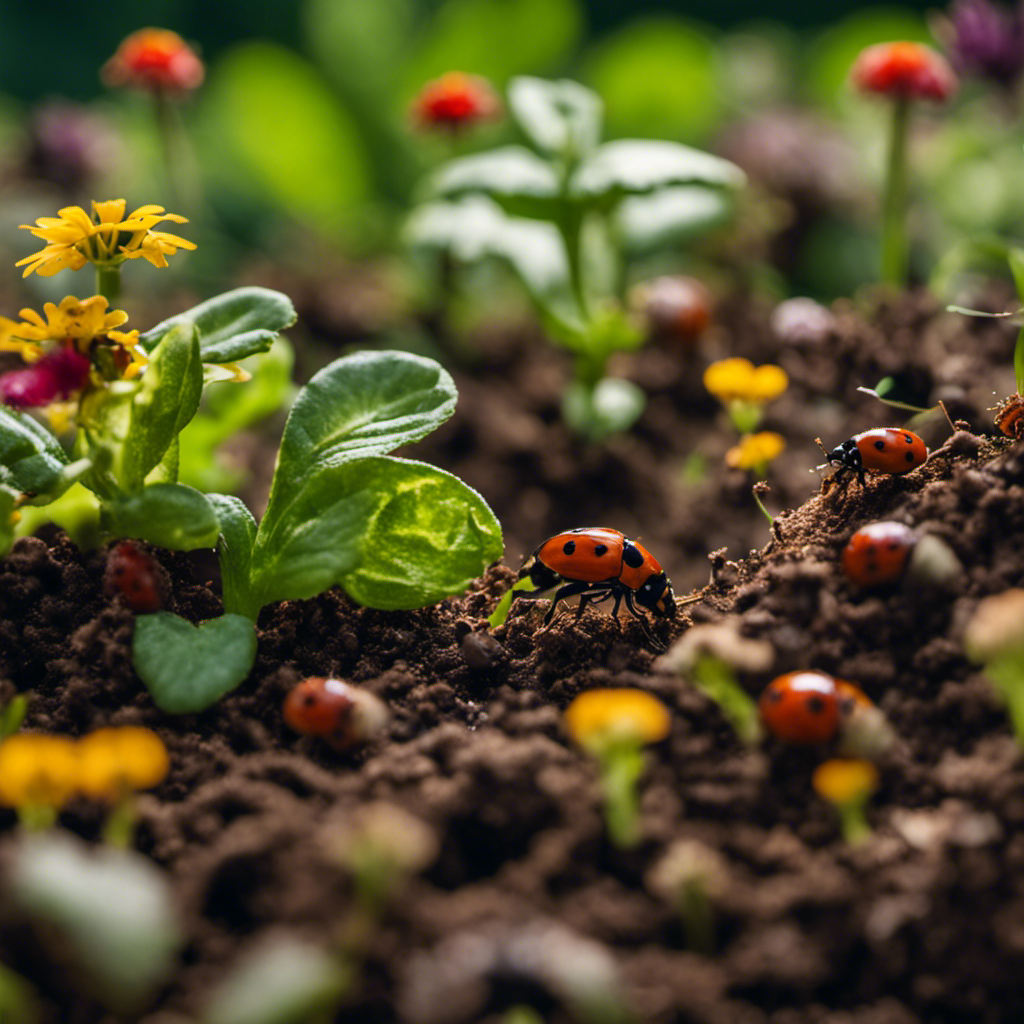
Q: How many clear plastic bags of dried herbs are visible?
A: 0